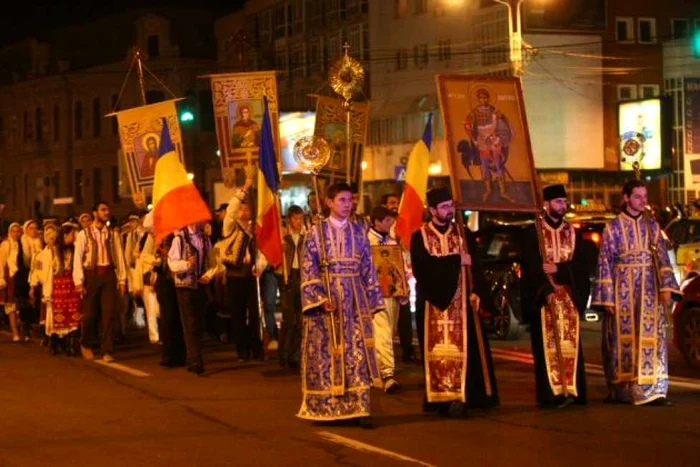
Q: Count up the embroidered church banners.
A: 3